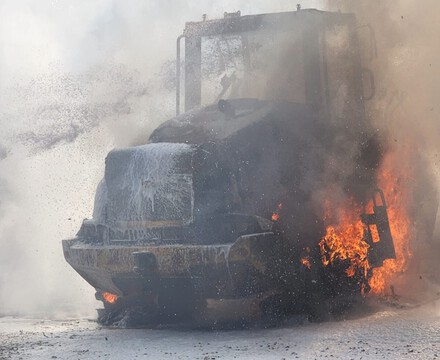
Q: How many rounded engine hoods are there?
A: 1